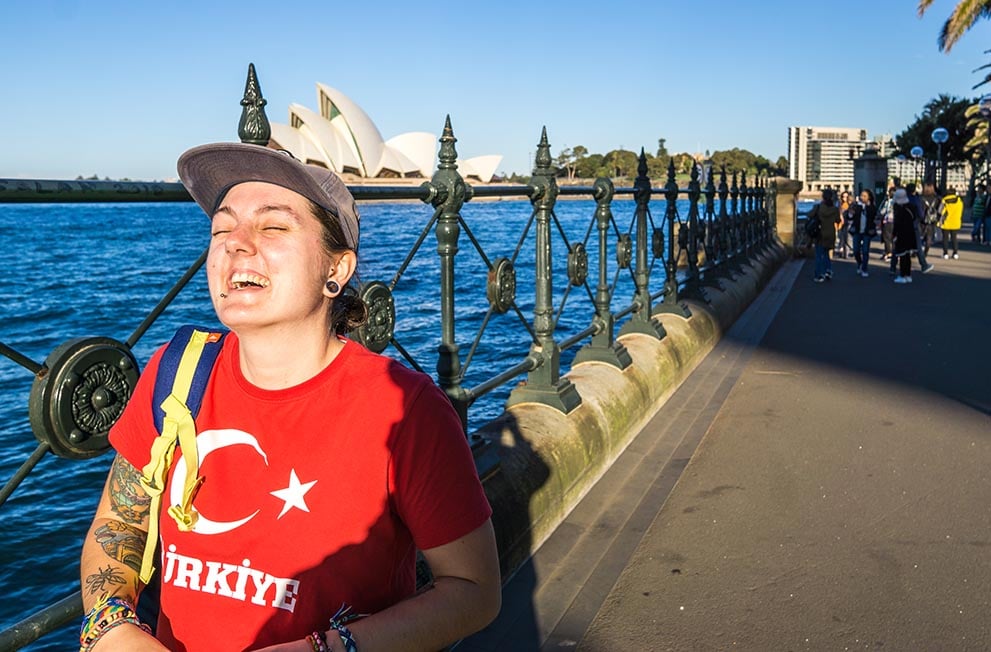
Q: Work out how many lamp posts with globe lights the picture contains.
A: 4